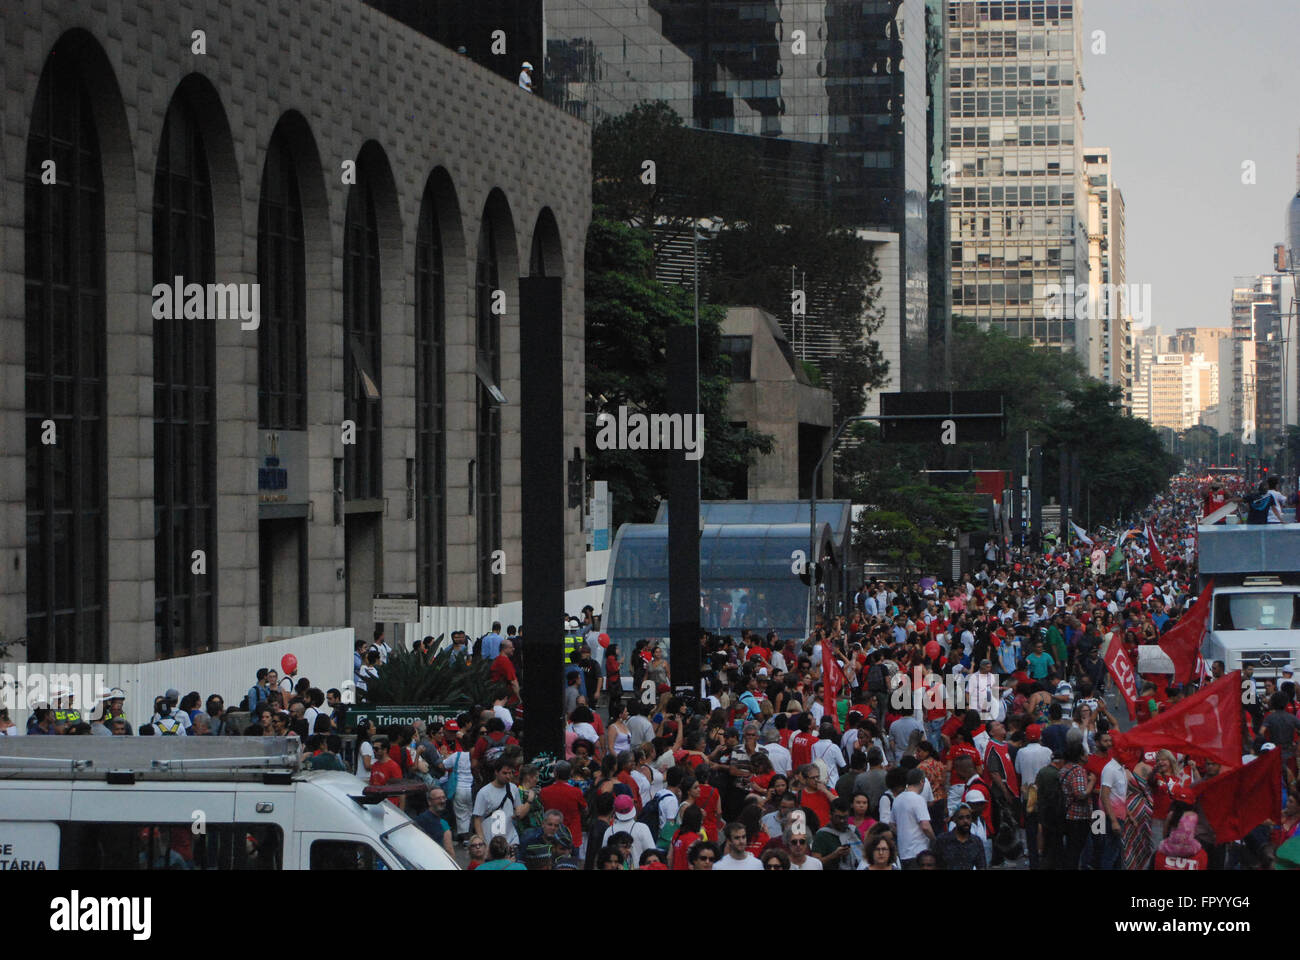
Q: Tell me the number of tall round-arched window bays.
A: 7